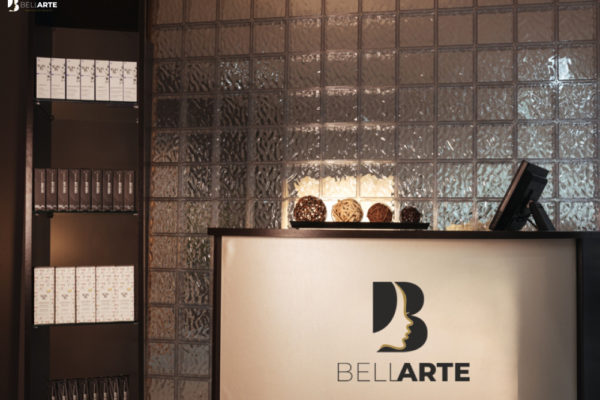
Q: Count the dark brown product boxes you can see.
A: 9